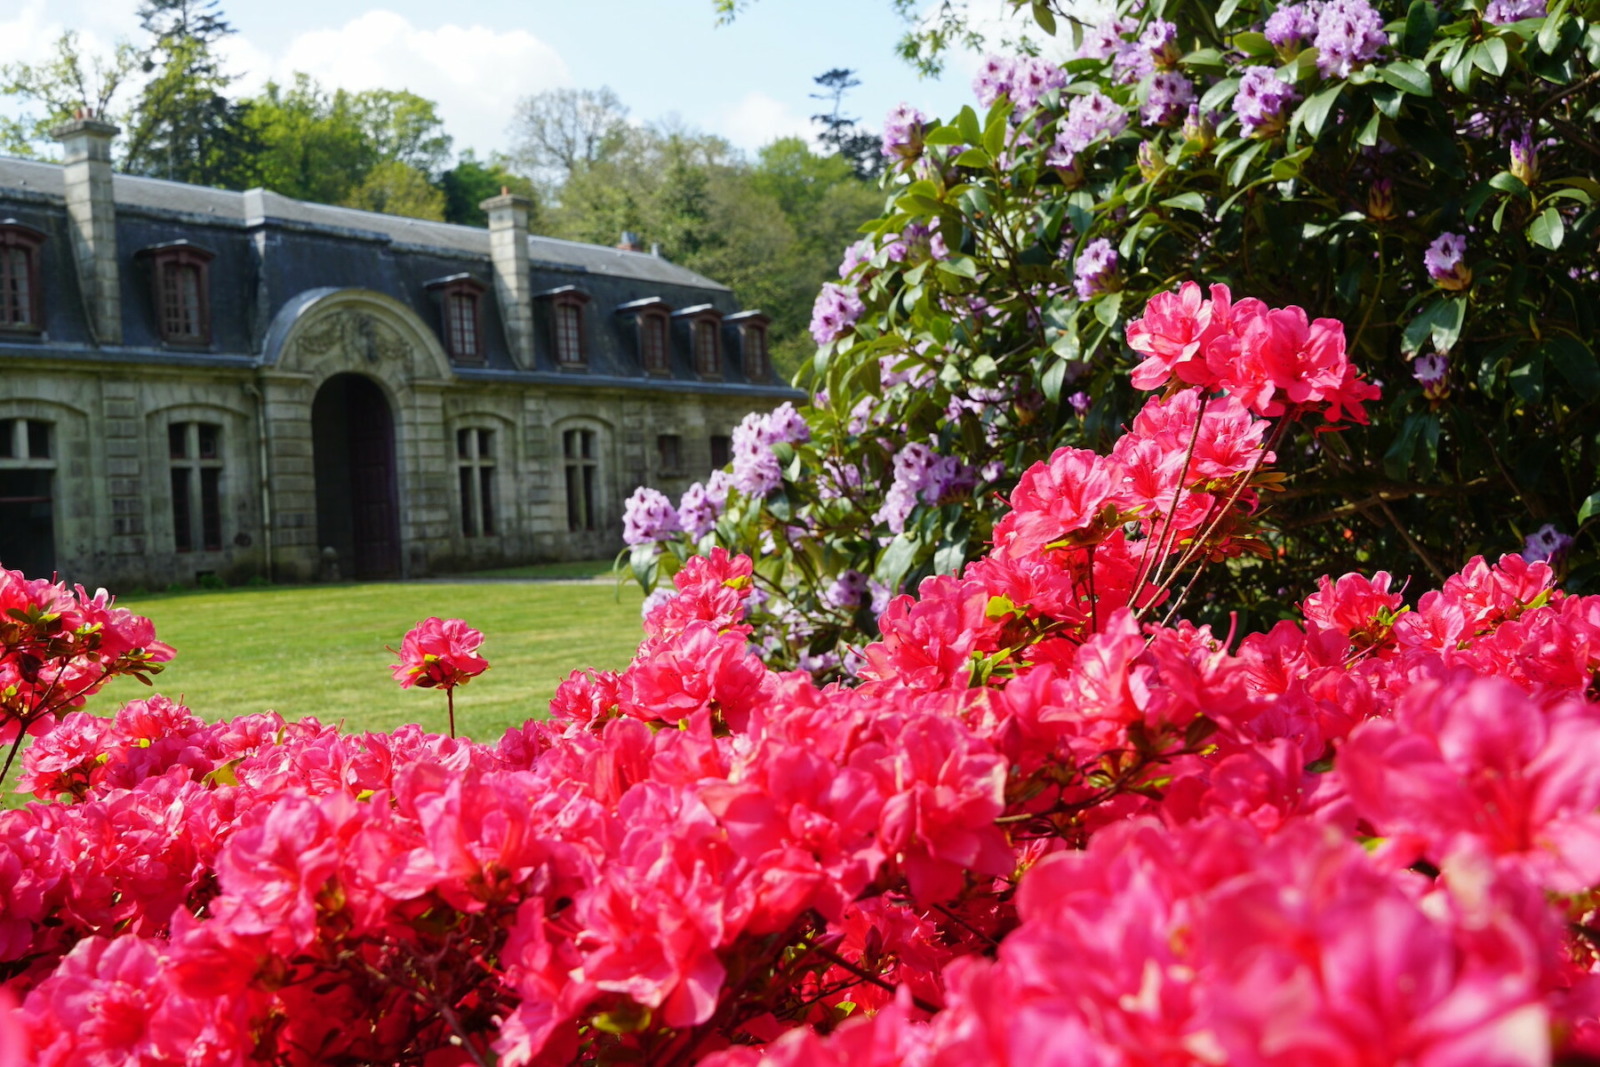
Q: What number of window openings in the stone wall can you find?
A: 6